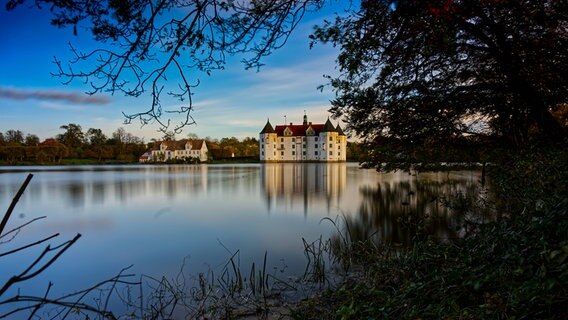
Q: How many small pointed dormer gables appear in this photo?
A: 4